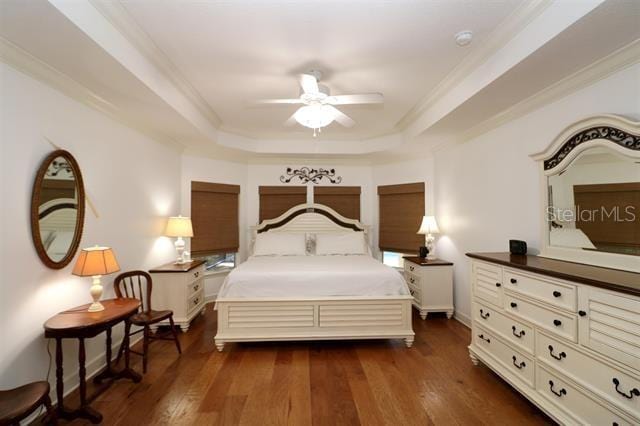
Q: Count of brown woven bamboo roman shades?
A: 4